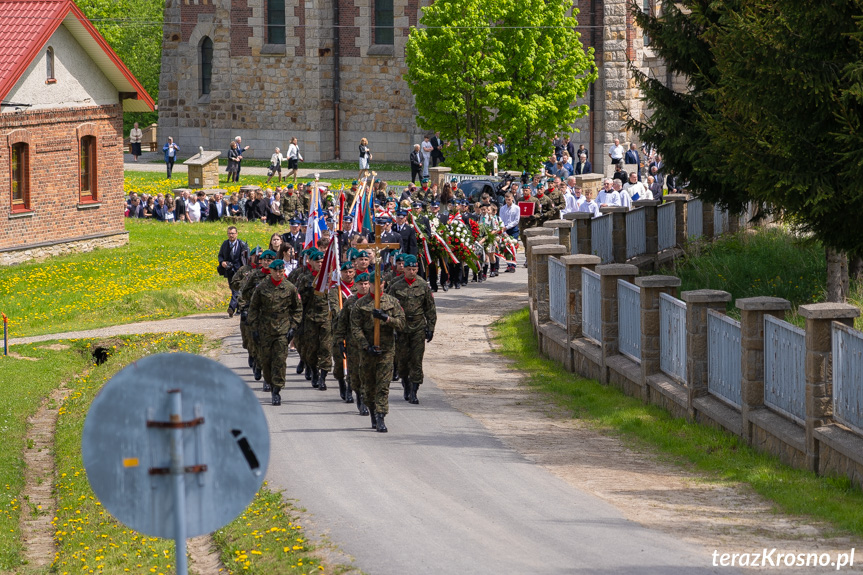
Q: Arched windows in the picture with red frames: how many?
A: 2